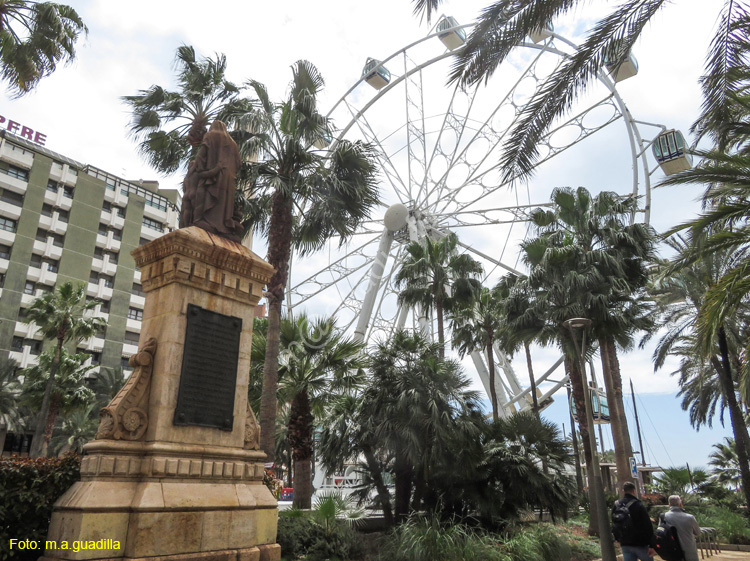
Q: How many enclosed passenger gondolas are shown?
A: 7